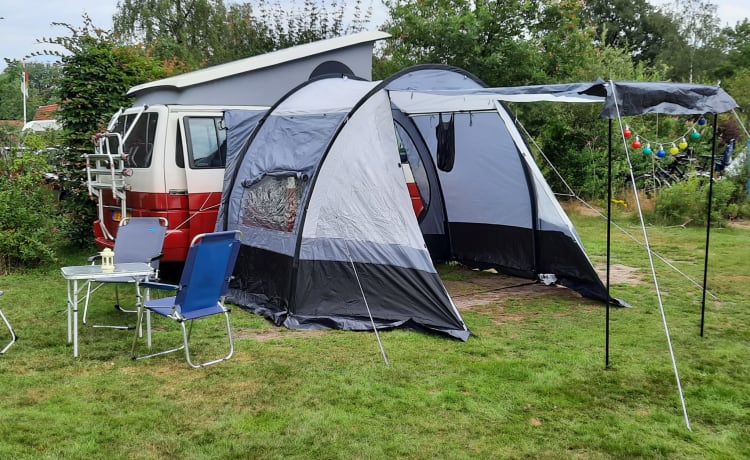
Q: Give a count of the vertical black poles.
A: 2